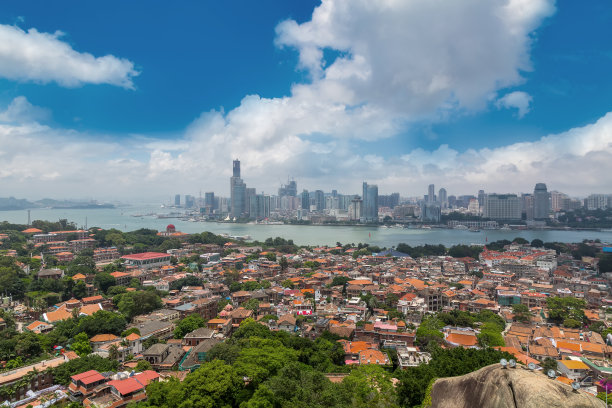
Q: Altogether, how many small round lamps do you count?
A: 5